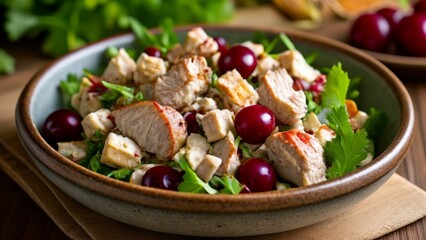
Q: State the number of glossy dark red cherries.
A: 12